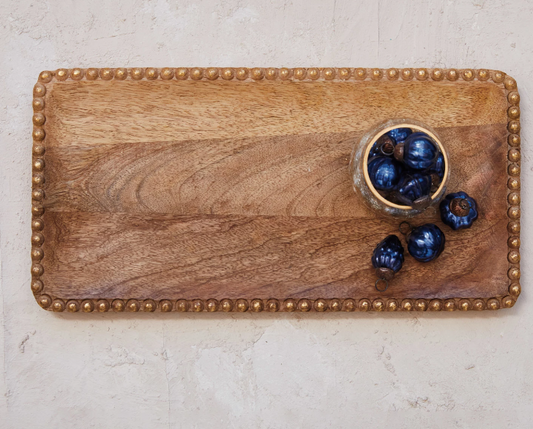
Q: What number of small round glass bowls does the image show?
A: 1